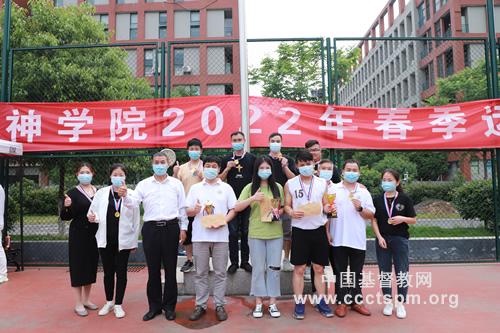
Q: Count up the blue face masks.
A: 12